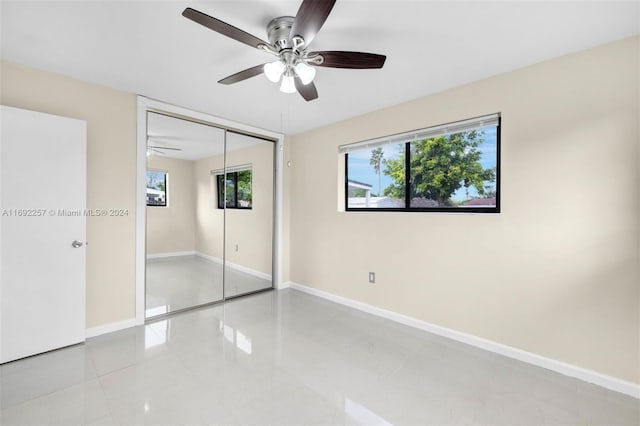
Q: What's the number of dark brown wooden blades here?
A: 5